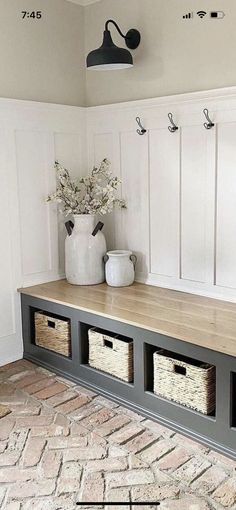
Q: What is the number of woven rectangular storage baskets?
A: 3